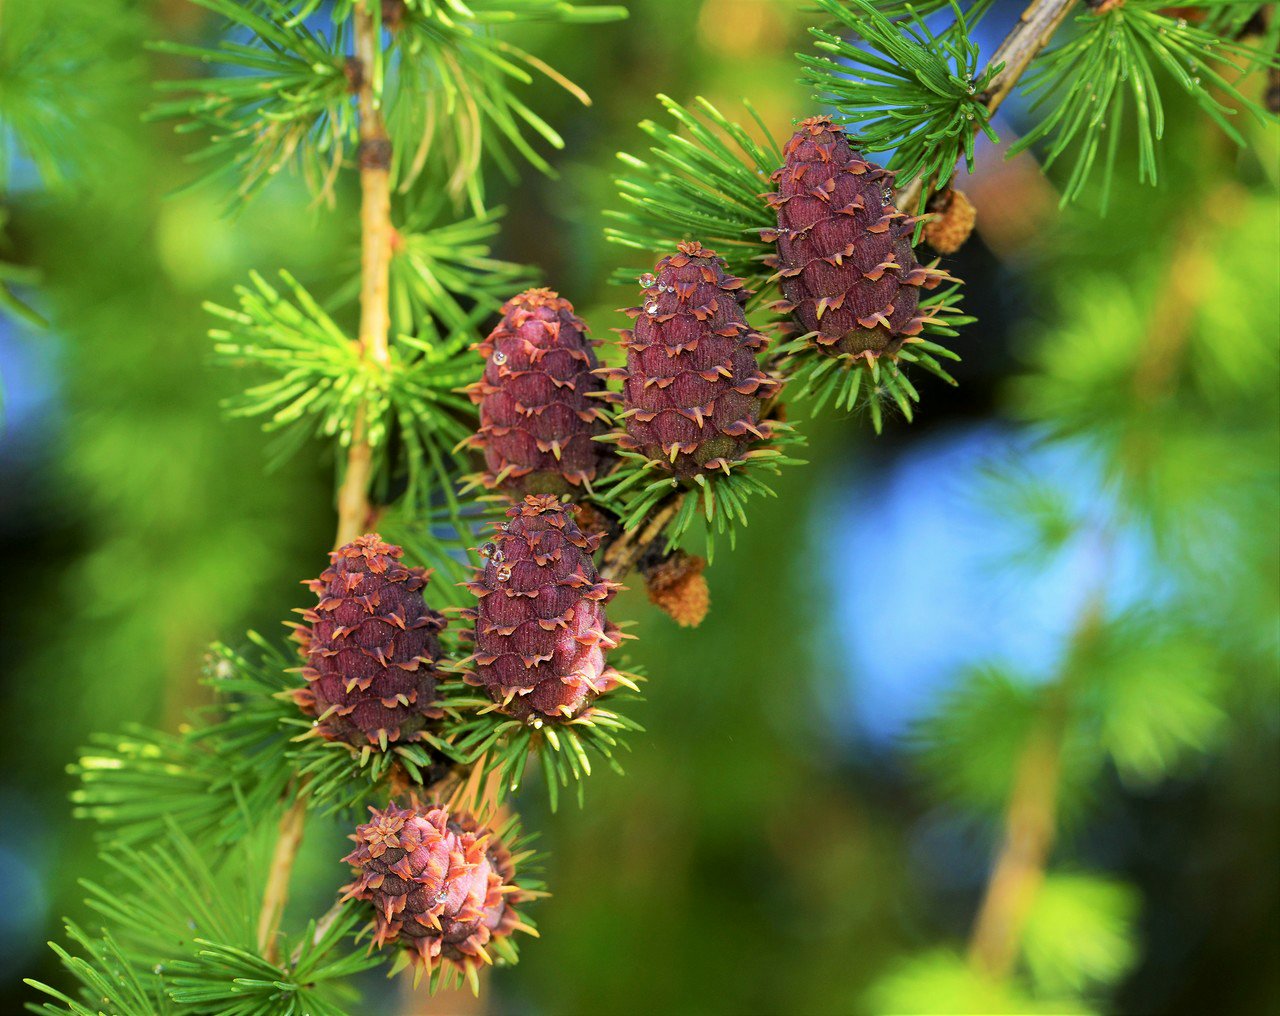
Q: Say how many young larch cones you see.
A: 6